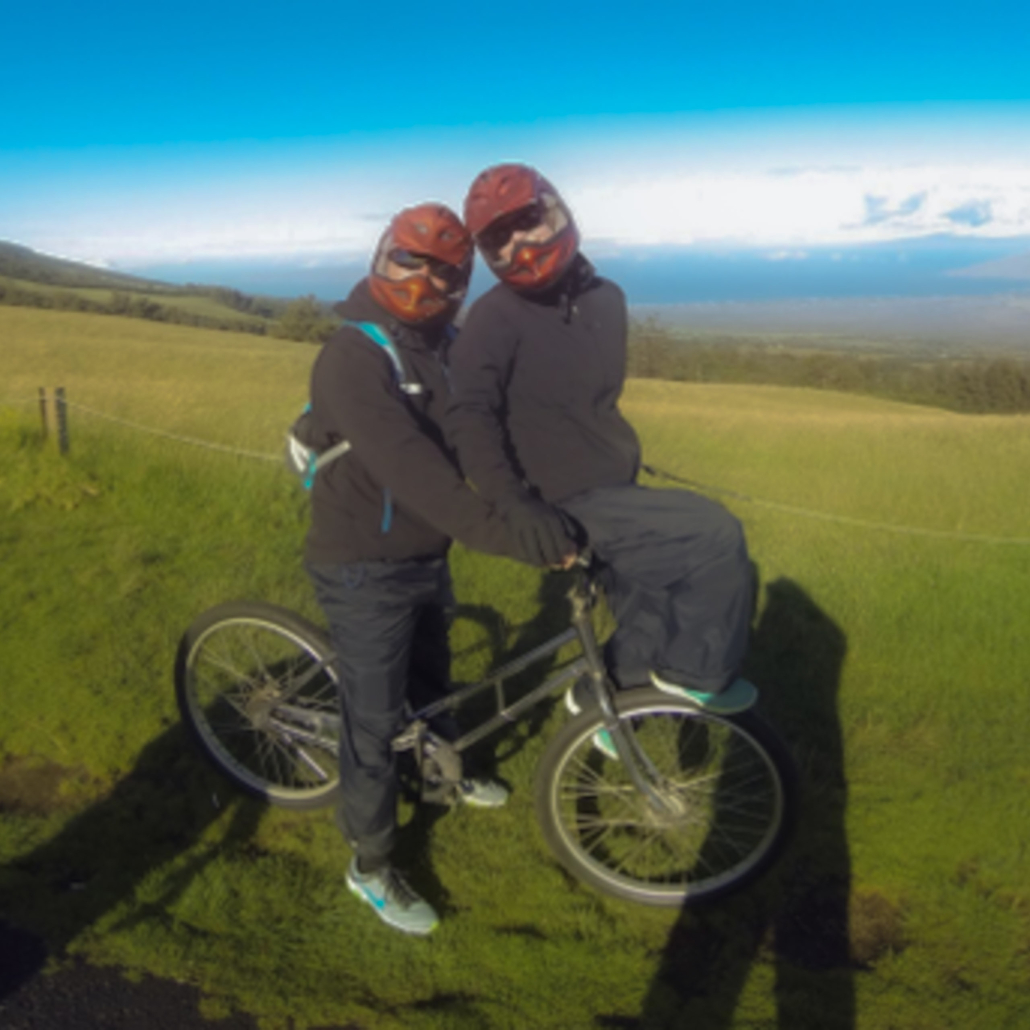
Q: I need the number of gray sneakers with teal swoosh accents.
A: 2